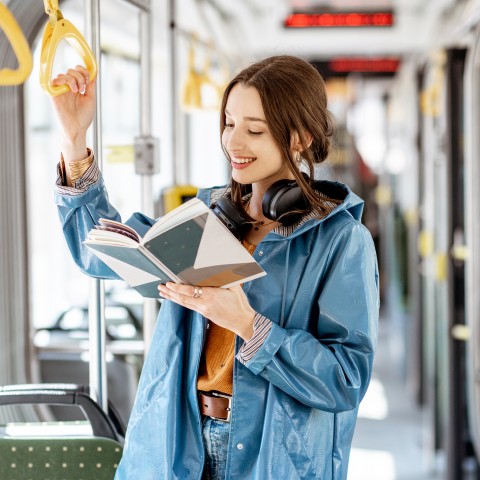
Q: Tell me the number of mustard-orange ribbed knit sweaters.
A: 1